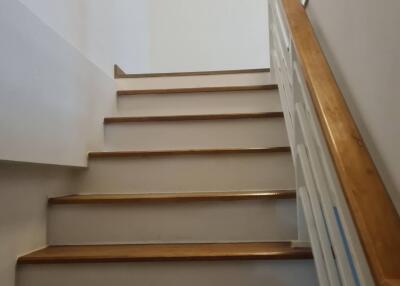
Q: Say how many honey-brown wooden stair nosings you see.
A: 6